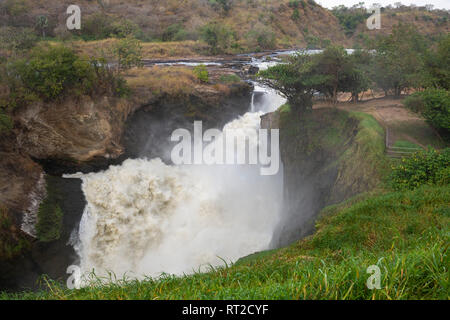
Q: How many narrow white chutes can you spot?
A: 1